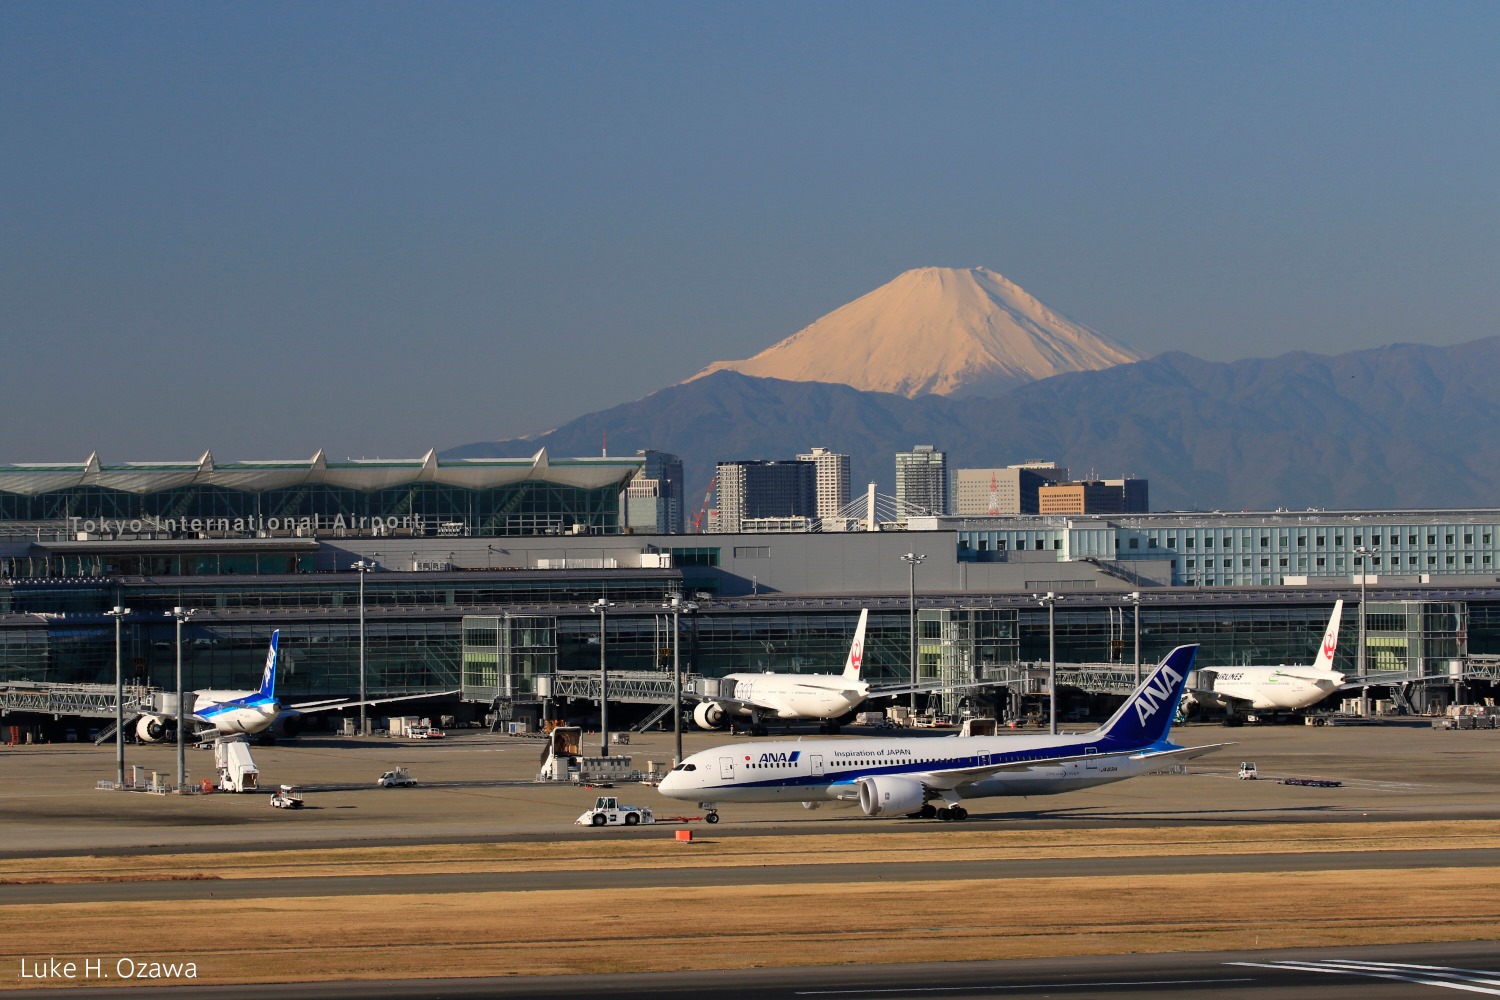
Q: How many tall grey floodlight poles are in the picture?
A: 9